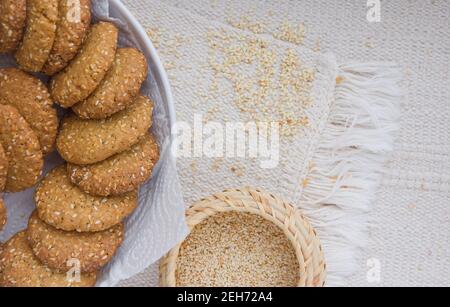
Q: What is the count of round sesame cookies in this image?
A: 14